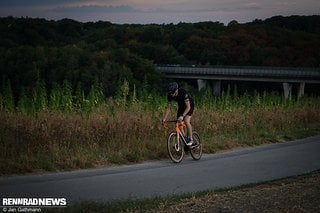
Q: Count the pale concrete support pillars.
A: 4